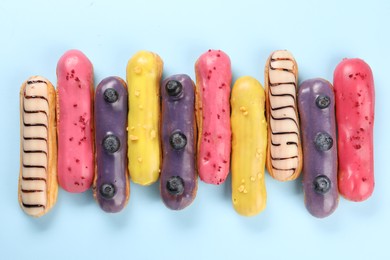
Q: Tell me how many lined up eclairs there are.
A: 10